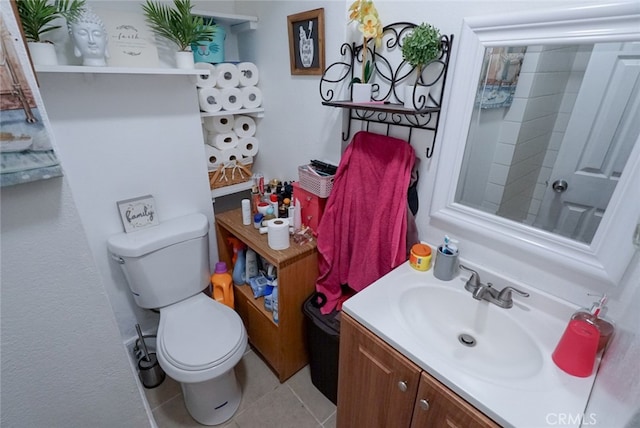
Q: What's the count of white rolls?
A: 13